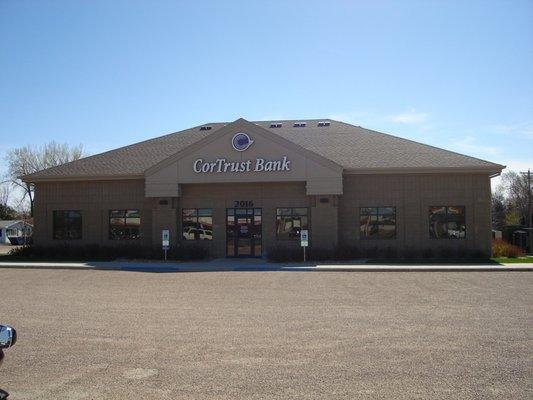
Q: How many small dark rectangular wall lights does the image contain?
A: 2